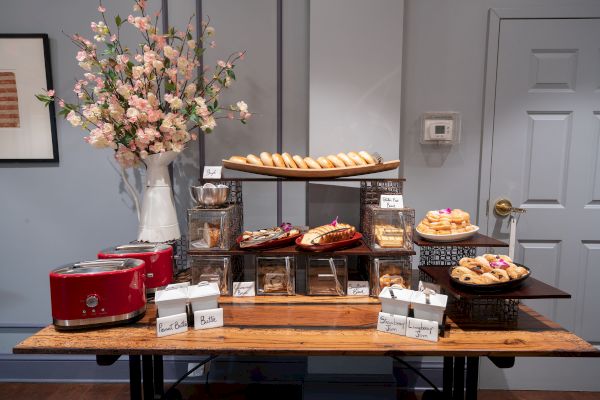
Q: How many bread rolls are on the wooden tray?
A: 12